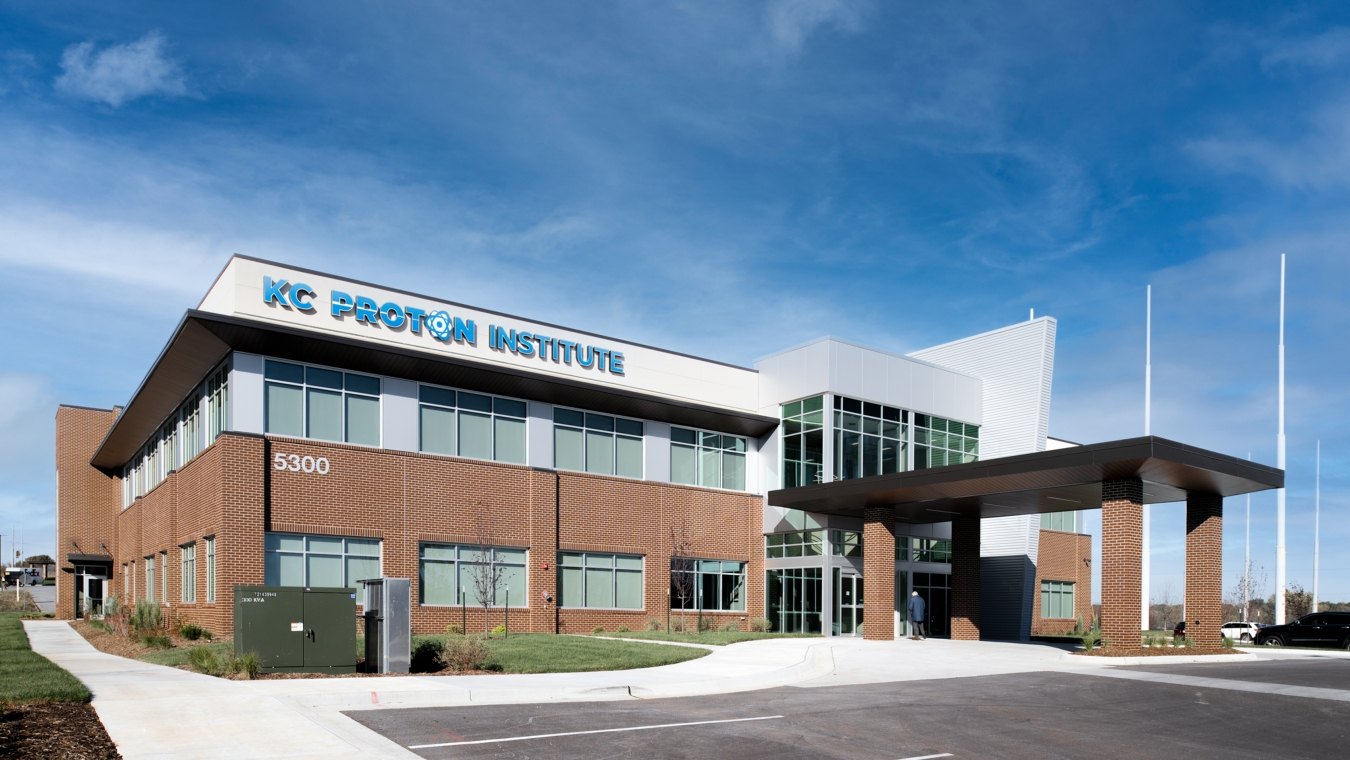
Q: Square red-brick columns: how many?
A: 4